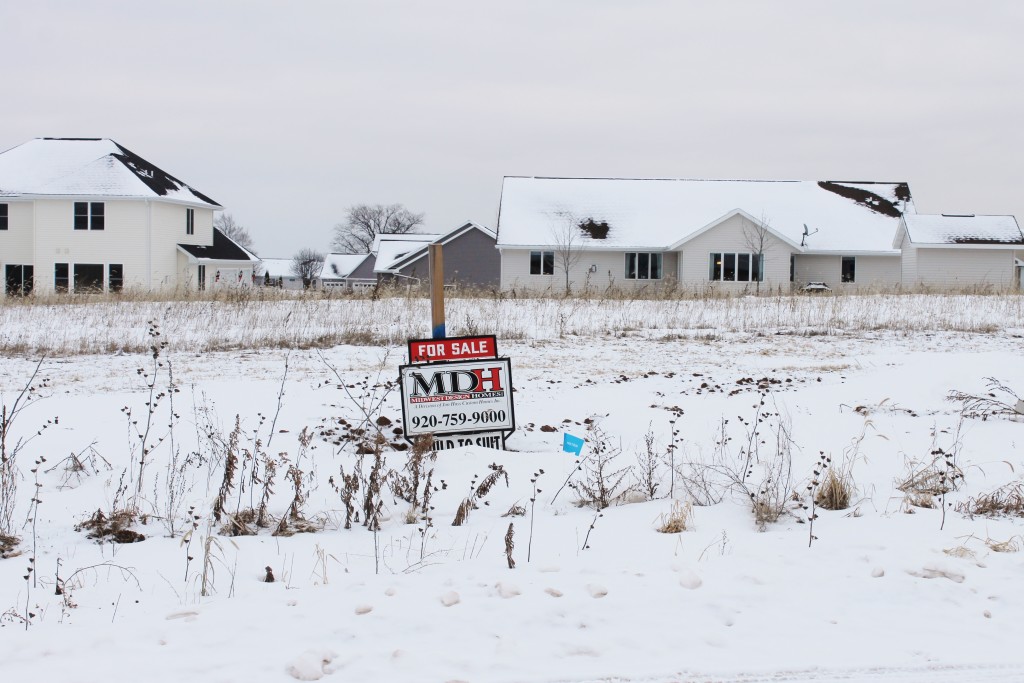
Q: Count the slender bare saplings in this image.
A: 2